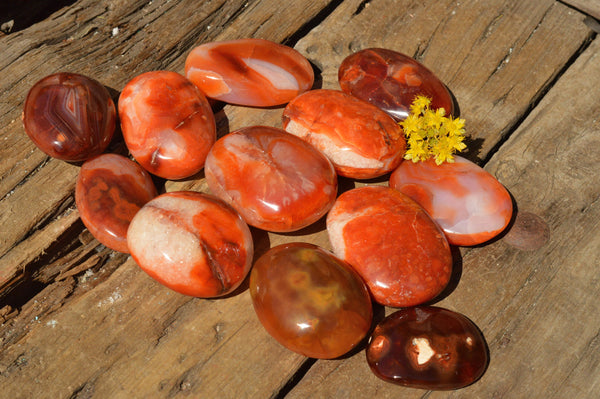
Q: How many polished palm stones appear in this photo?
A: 12